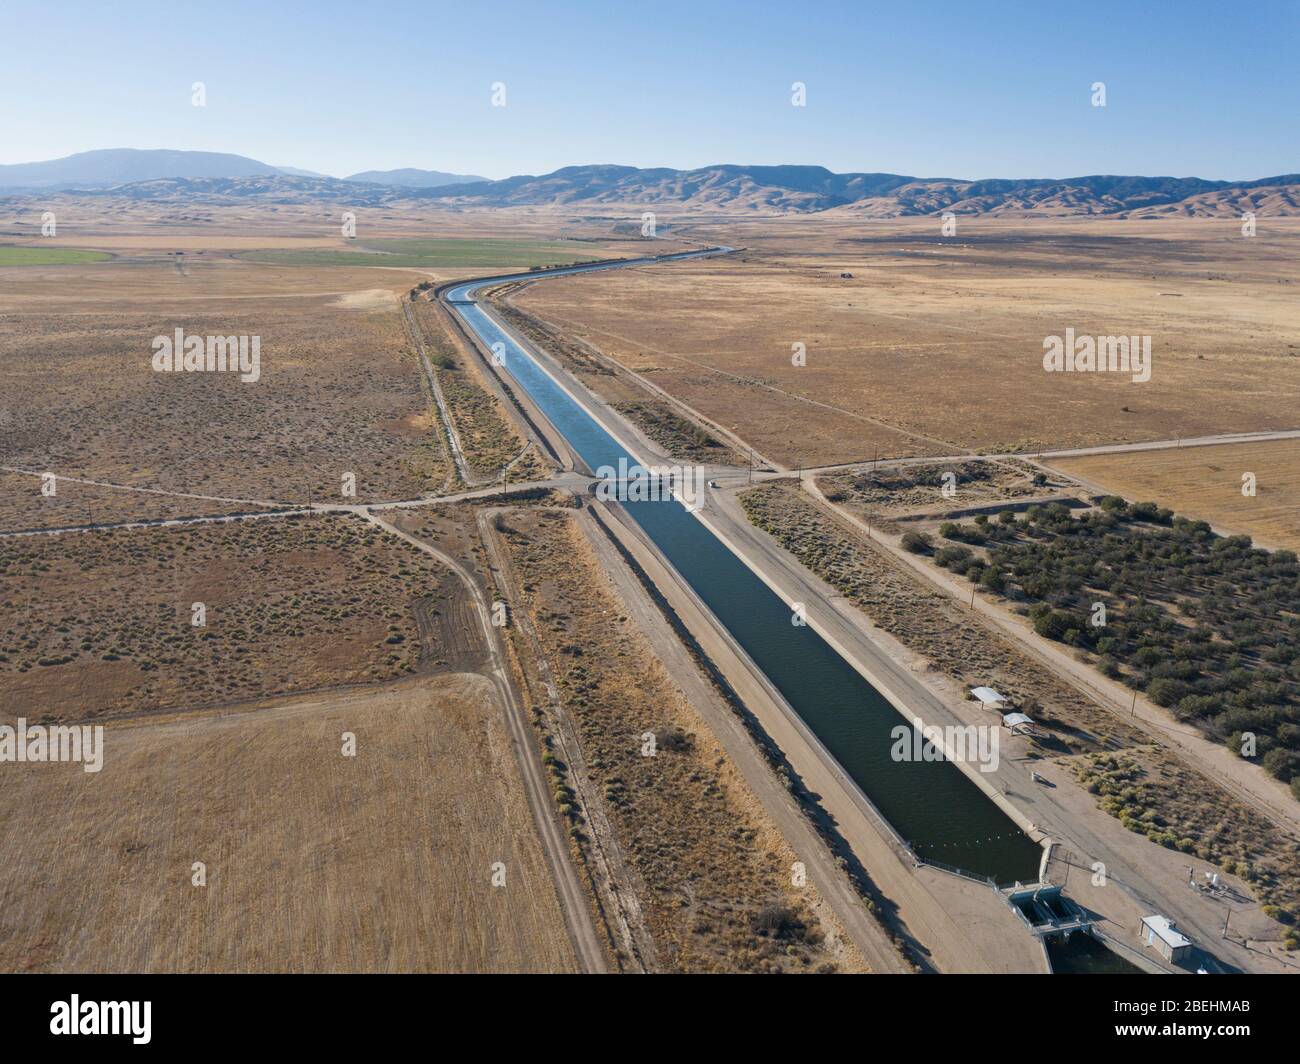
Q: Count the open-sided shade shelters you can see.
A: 2